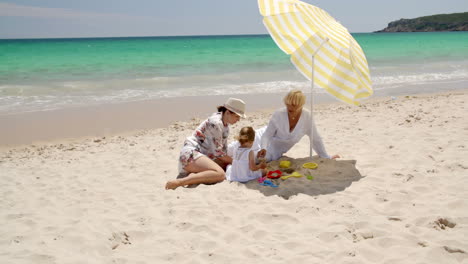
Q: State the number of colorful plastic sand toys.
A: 7